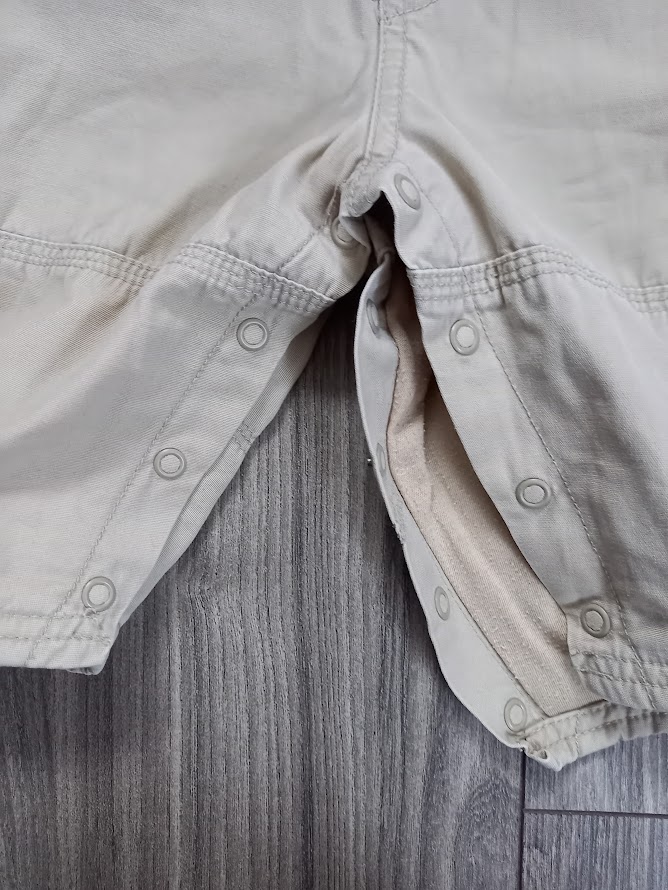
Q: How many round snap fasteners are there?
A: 12